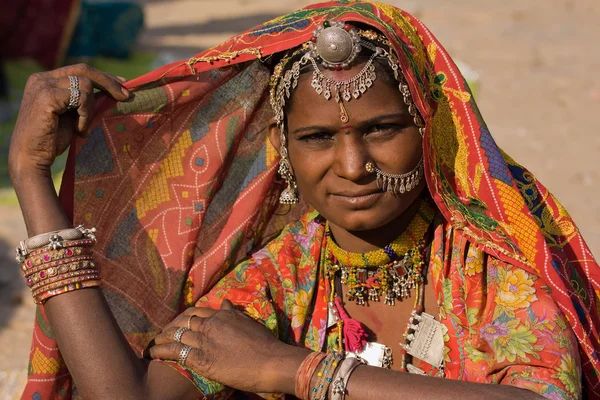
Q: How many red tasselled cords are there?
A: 1